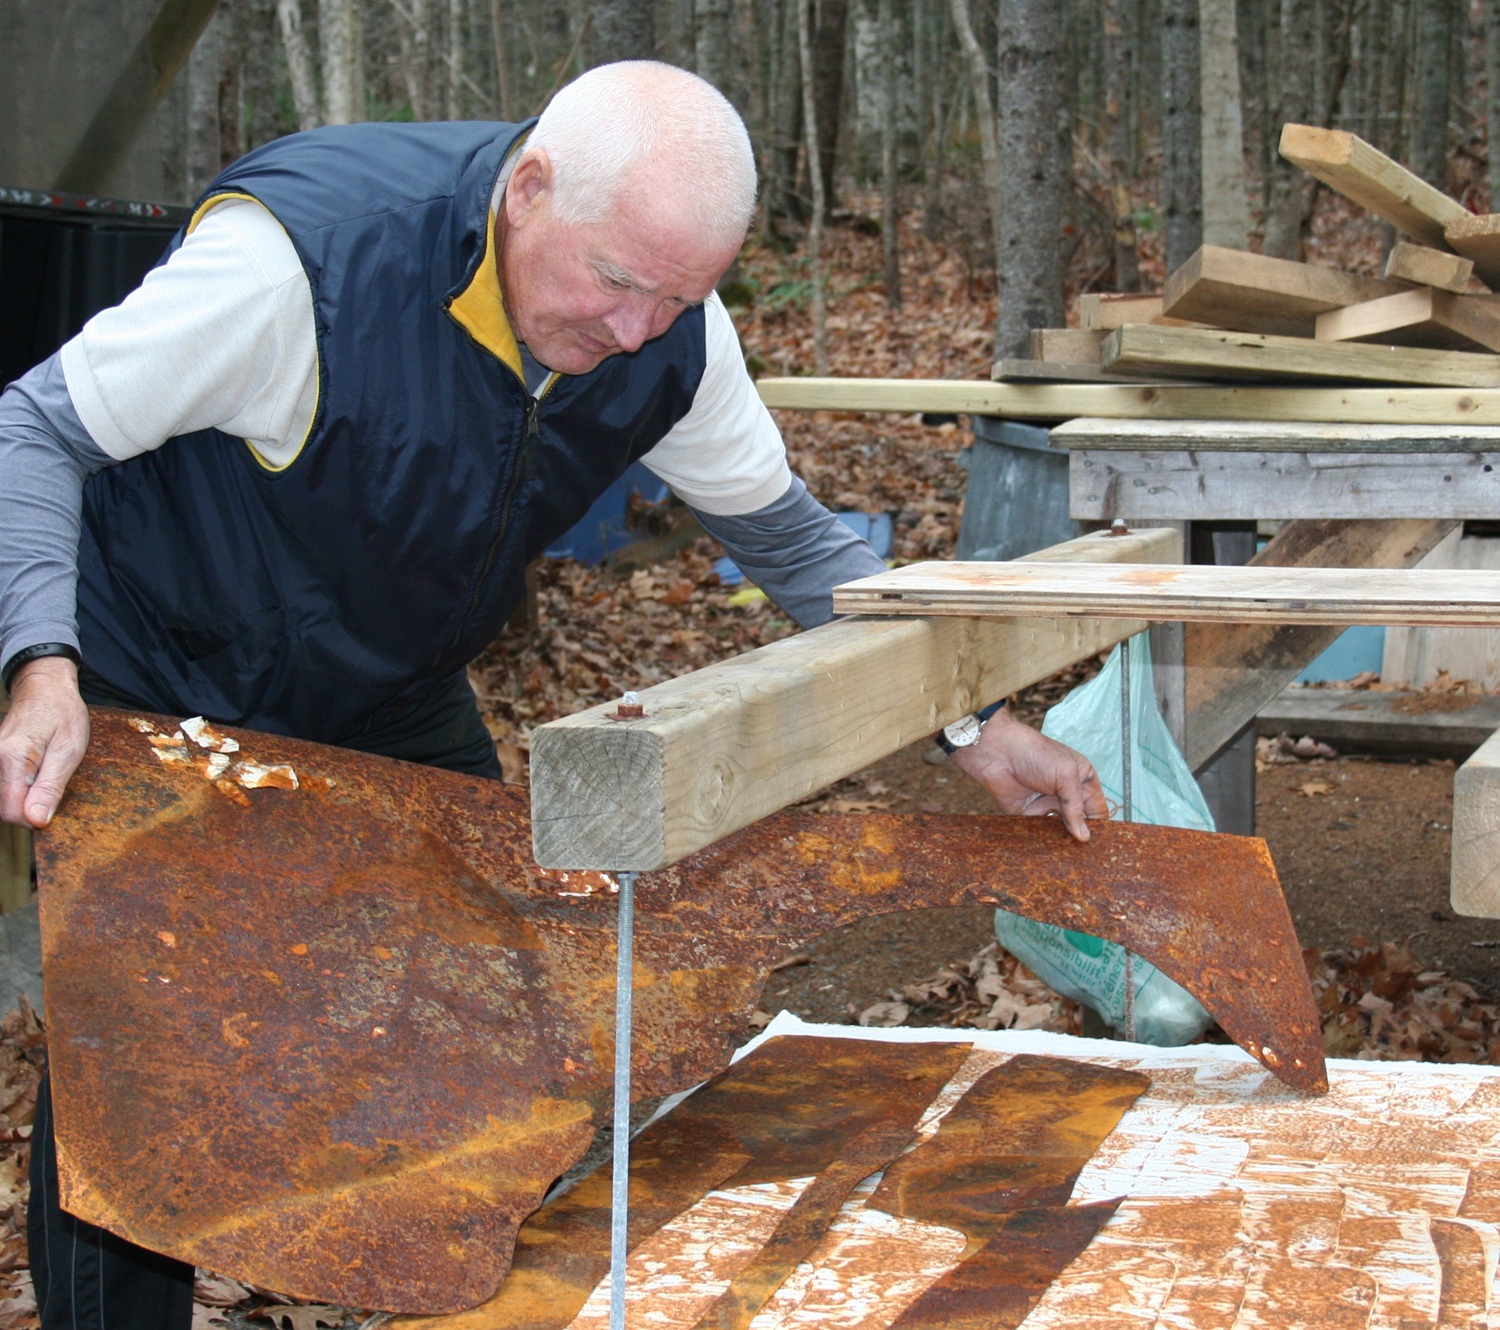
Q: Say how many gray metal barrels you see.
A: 1